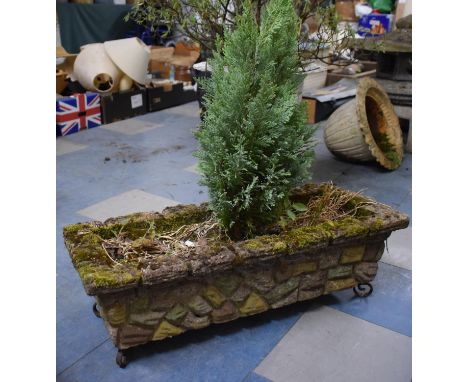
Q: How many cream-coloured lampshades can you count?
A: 2